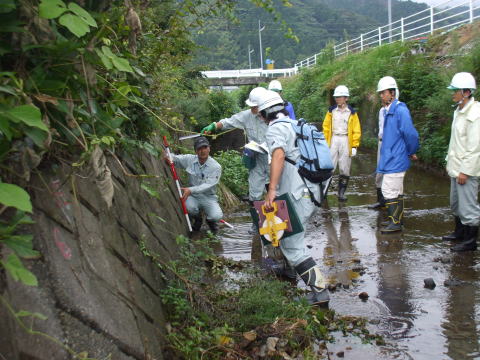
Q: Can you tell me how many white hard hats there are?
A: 6